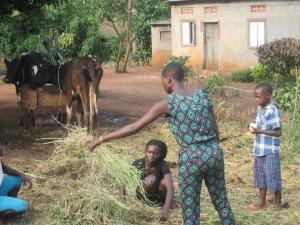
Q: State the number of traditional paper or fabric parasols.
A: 0